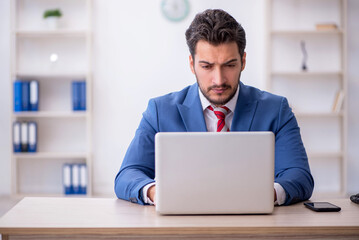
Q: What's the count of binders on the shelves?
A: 11